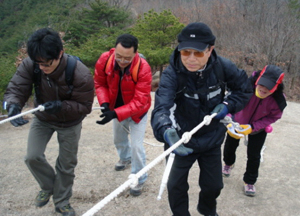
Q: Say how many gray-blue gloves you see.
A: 2